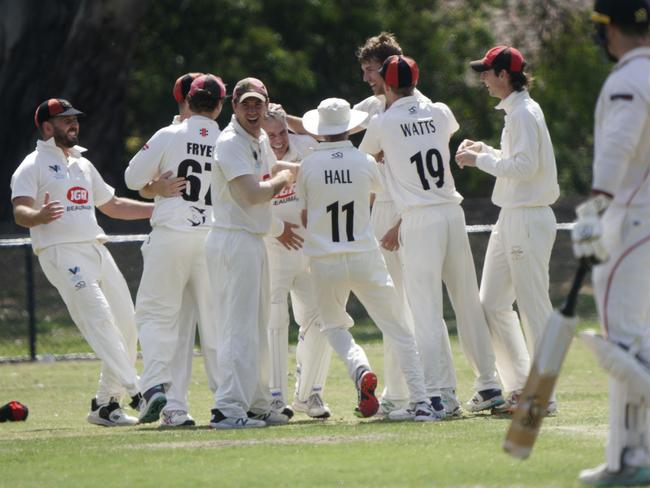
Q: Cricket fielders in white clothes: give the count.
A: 9